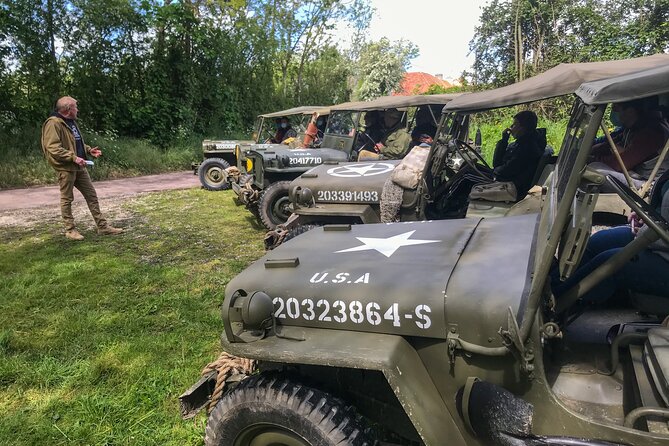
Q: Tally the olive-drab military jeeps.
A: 4